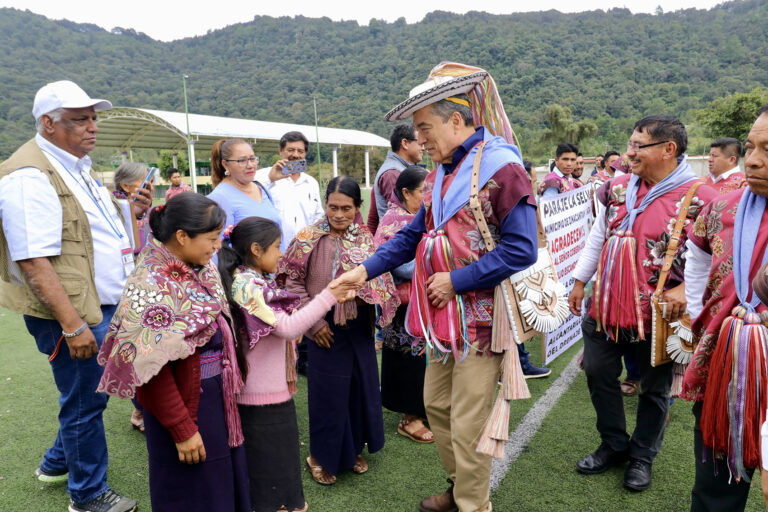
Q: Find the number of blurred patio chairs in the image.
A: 0